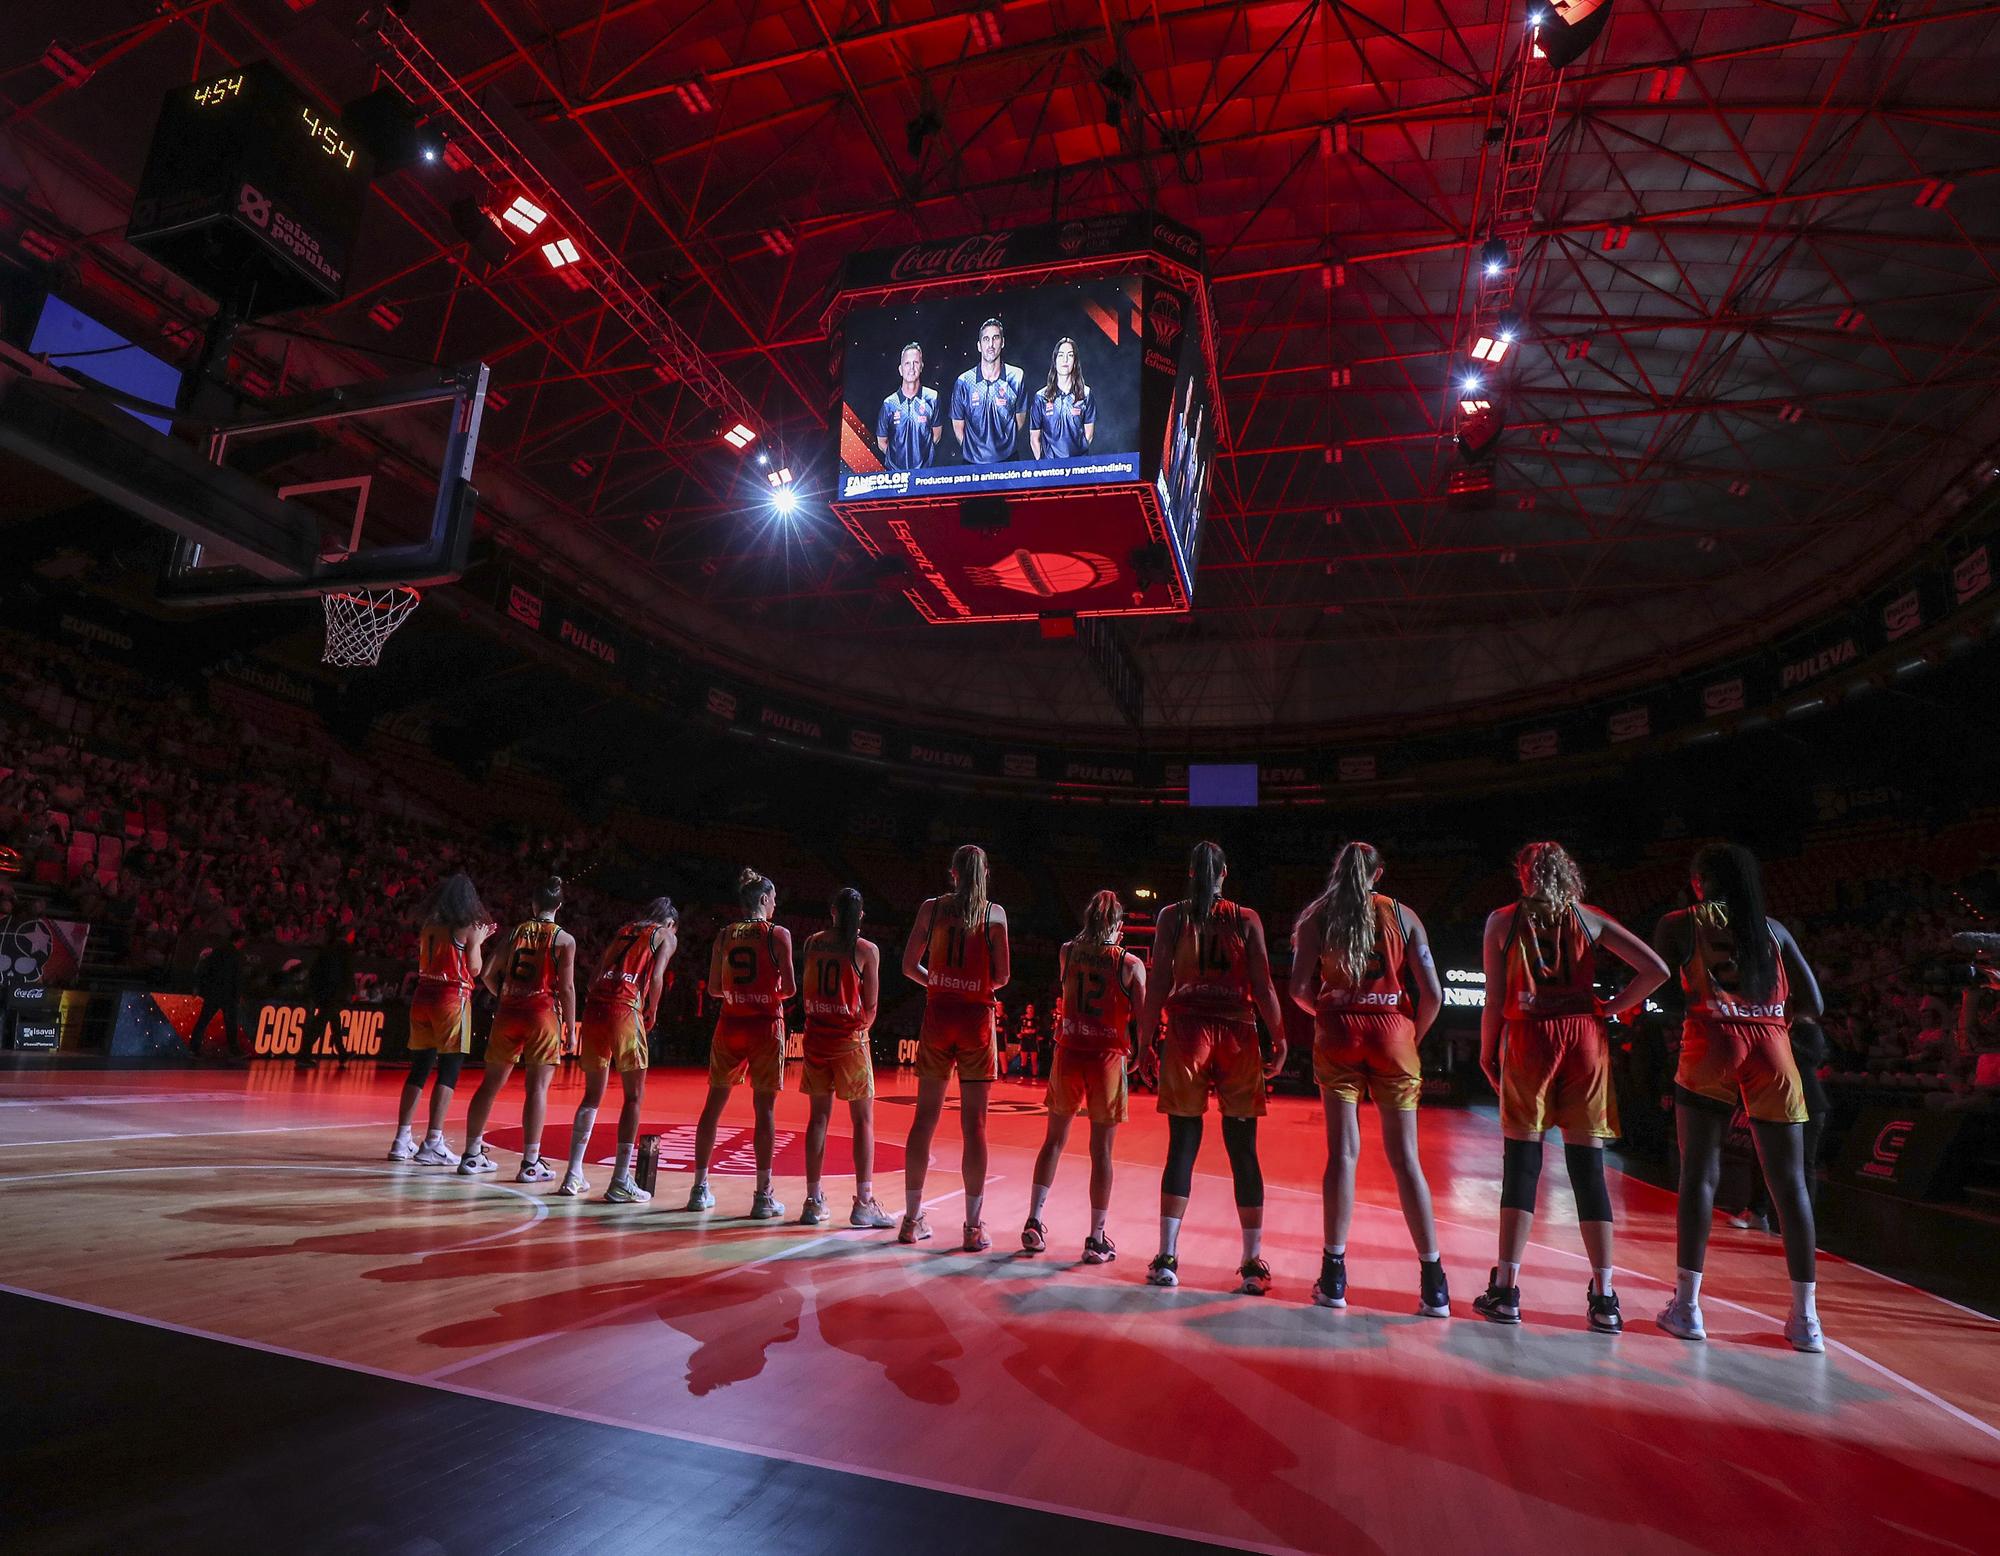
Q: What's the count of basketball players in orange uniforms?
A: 11